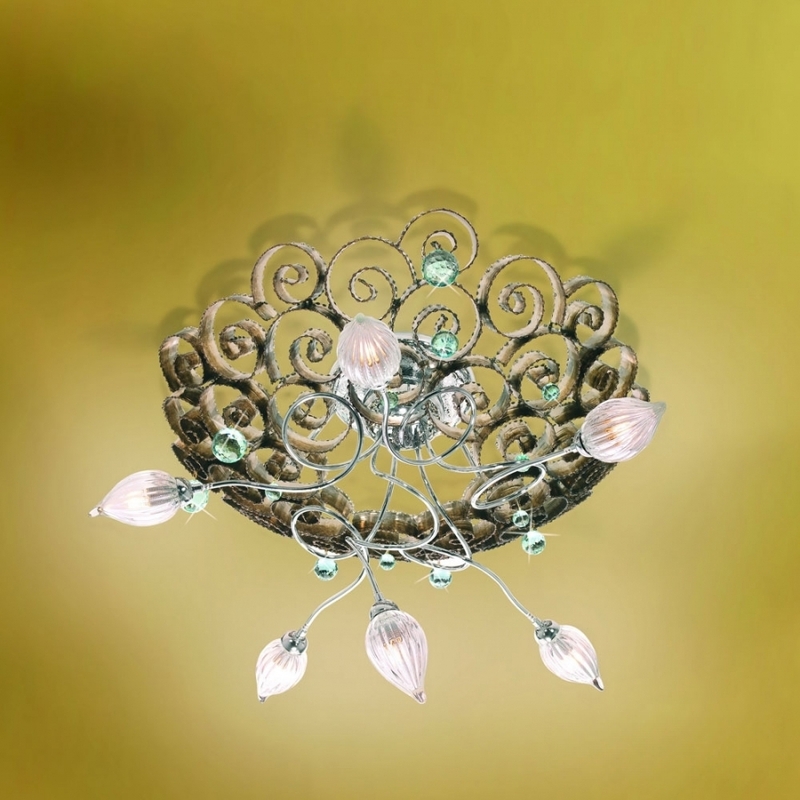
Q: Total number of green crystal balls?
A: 13